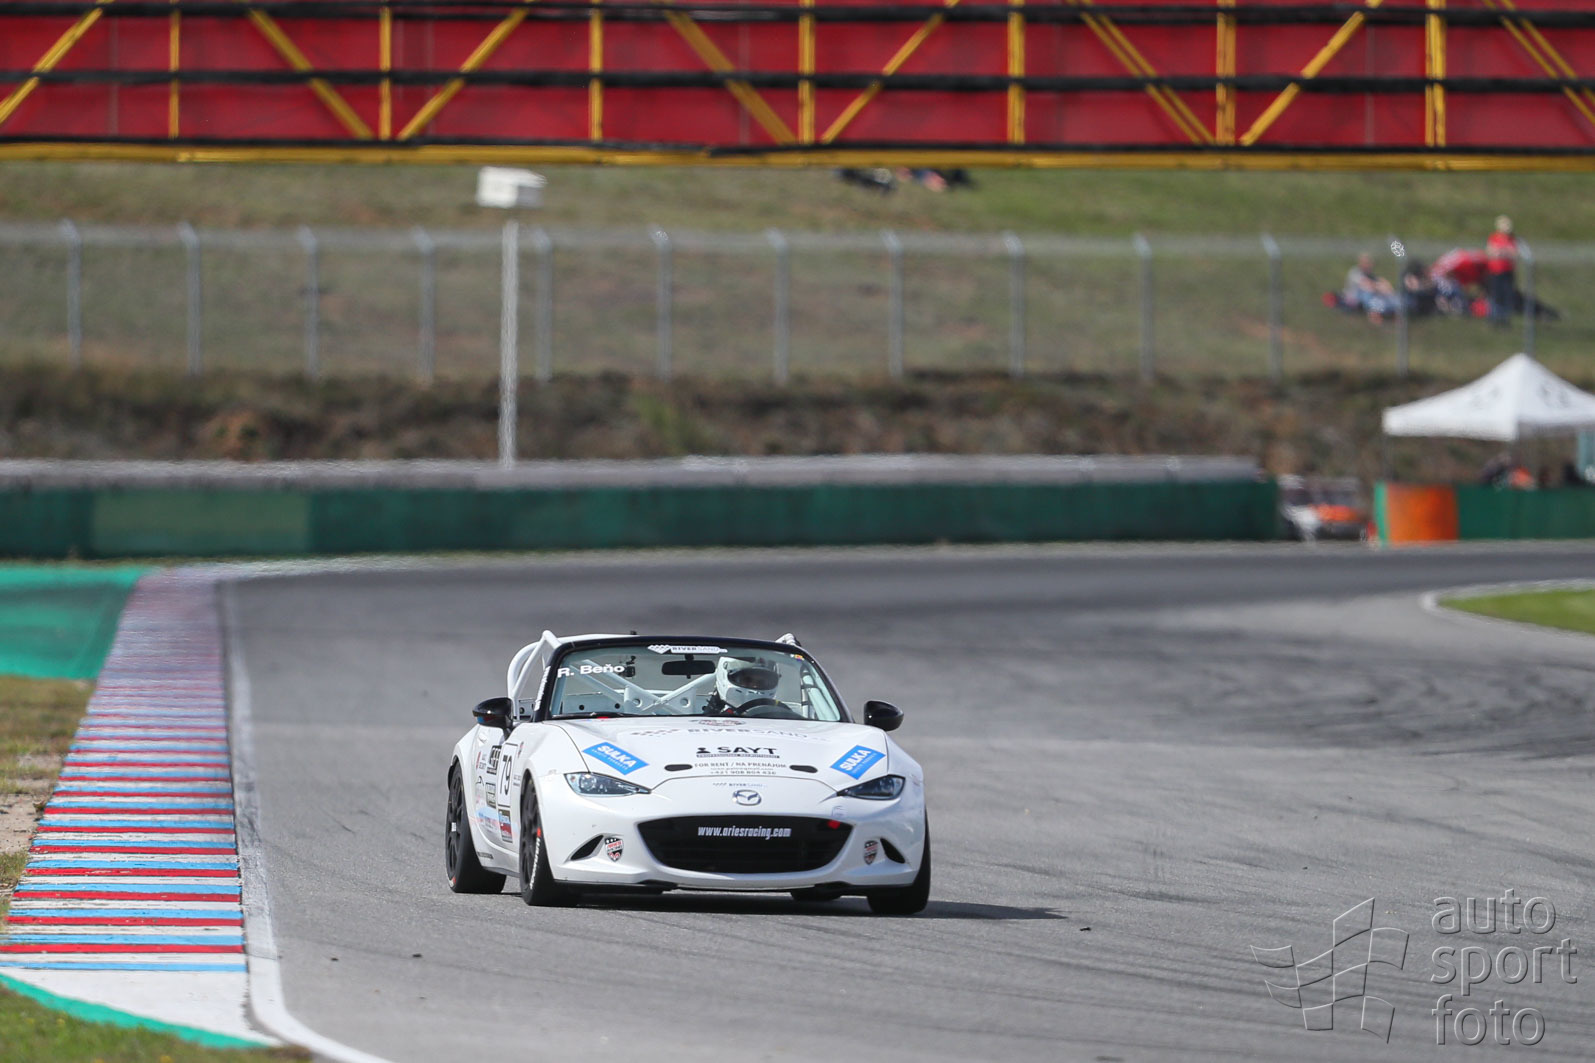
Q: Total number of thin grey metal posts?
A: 13